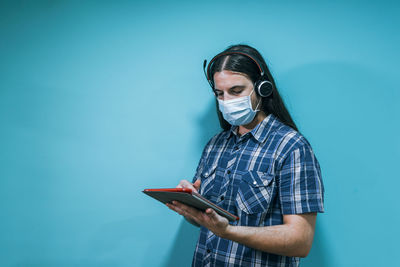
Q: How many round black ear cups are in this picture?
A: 1